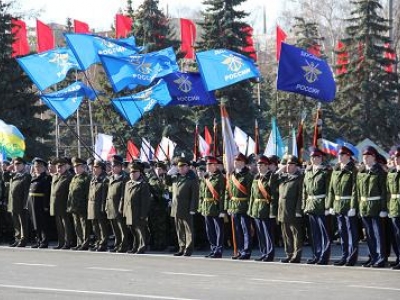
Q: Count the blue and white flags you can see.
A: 8